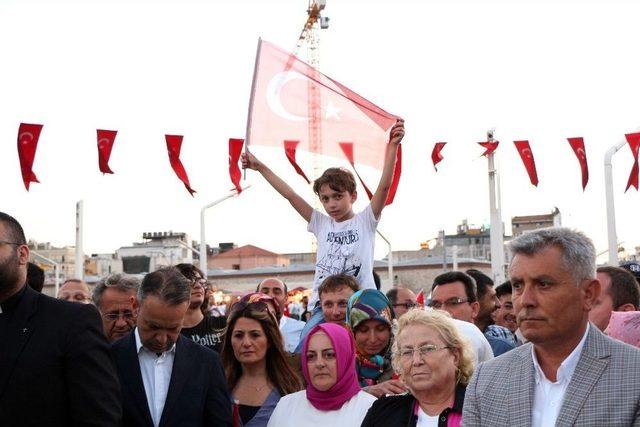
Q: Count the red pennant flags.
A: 12